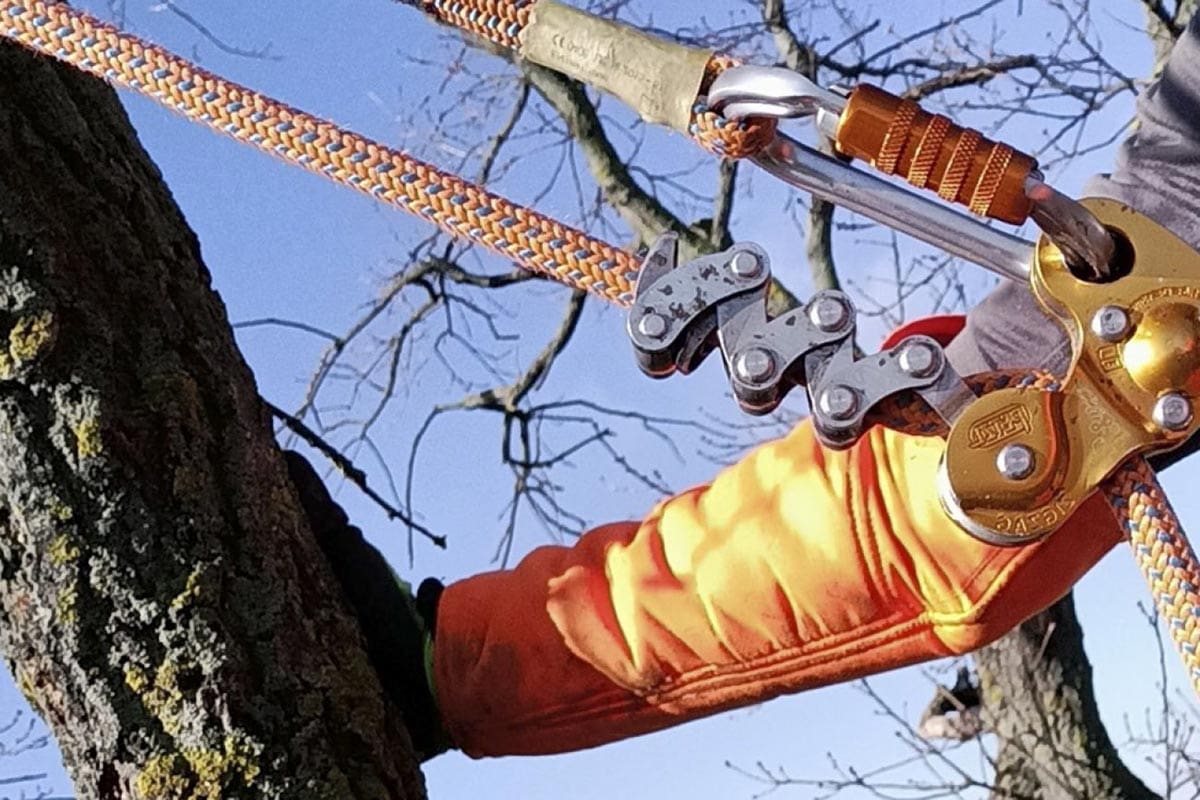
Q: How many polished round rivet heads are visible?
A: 9